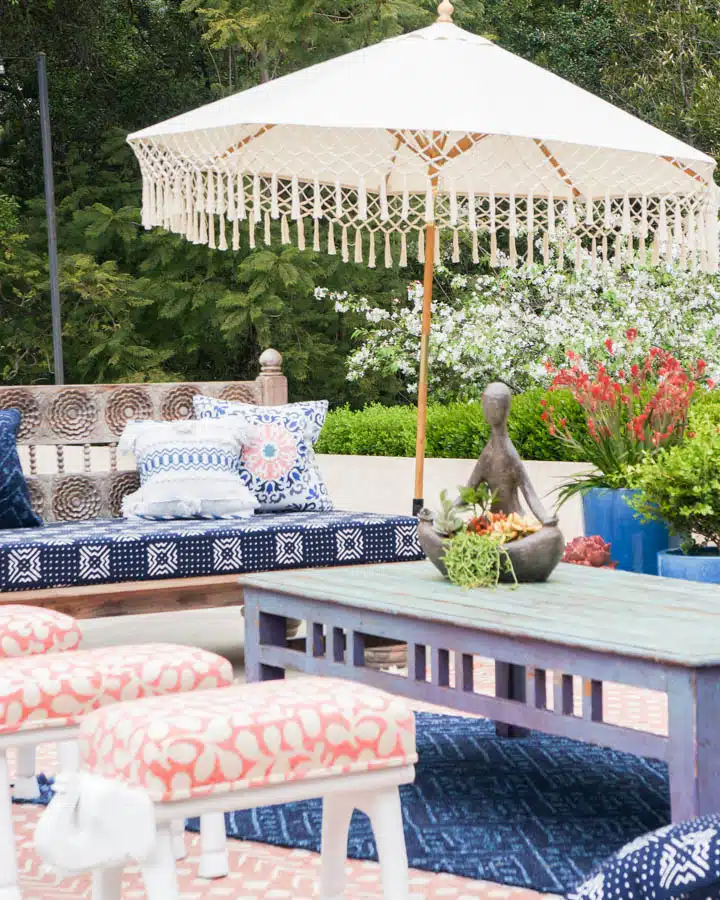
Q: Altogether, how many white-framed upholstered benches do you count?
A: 3